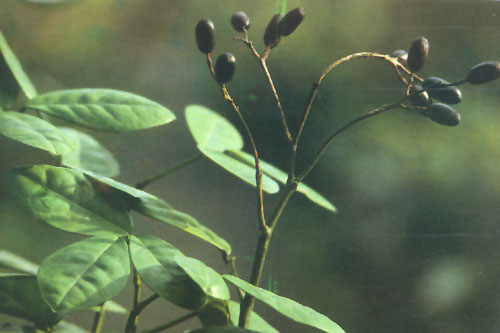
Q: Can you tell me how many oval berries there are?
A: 12